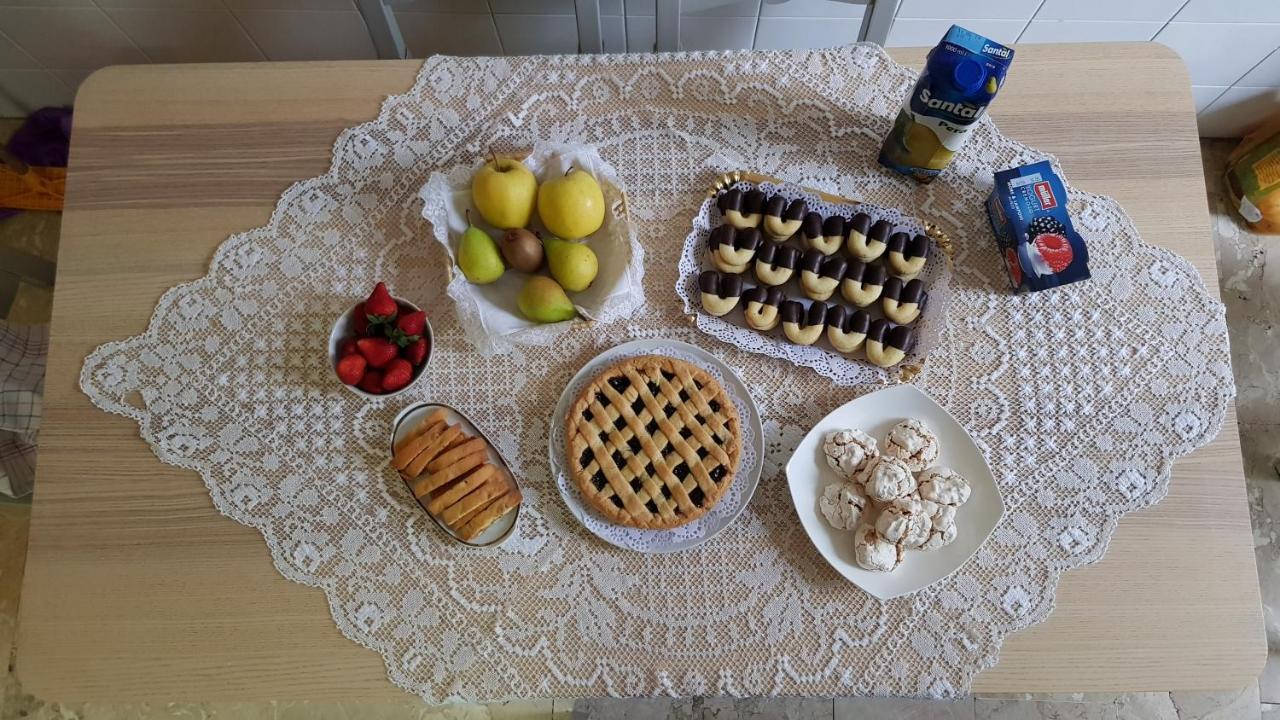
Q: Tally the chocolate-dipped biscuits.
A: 15